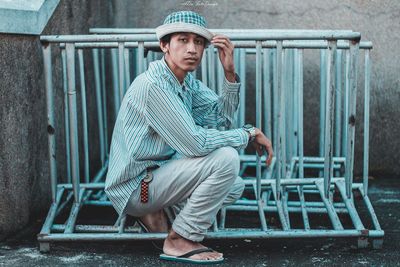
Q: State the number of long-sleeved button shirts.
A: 1